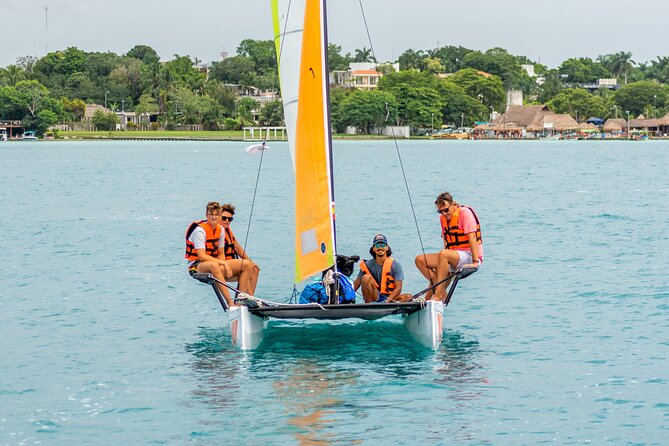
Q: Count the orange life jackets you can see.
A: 4